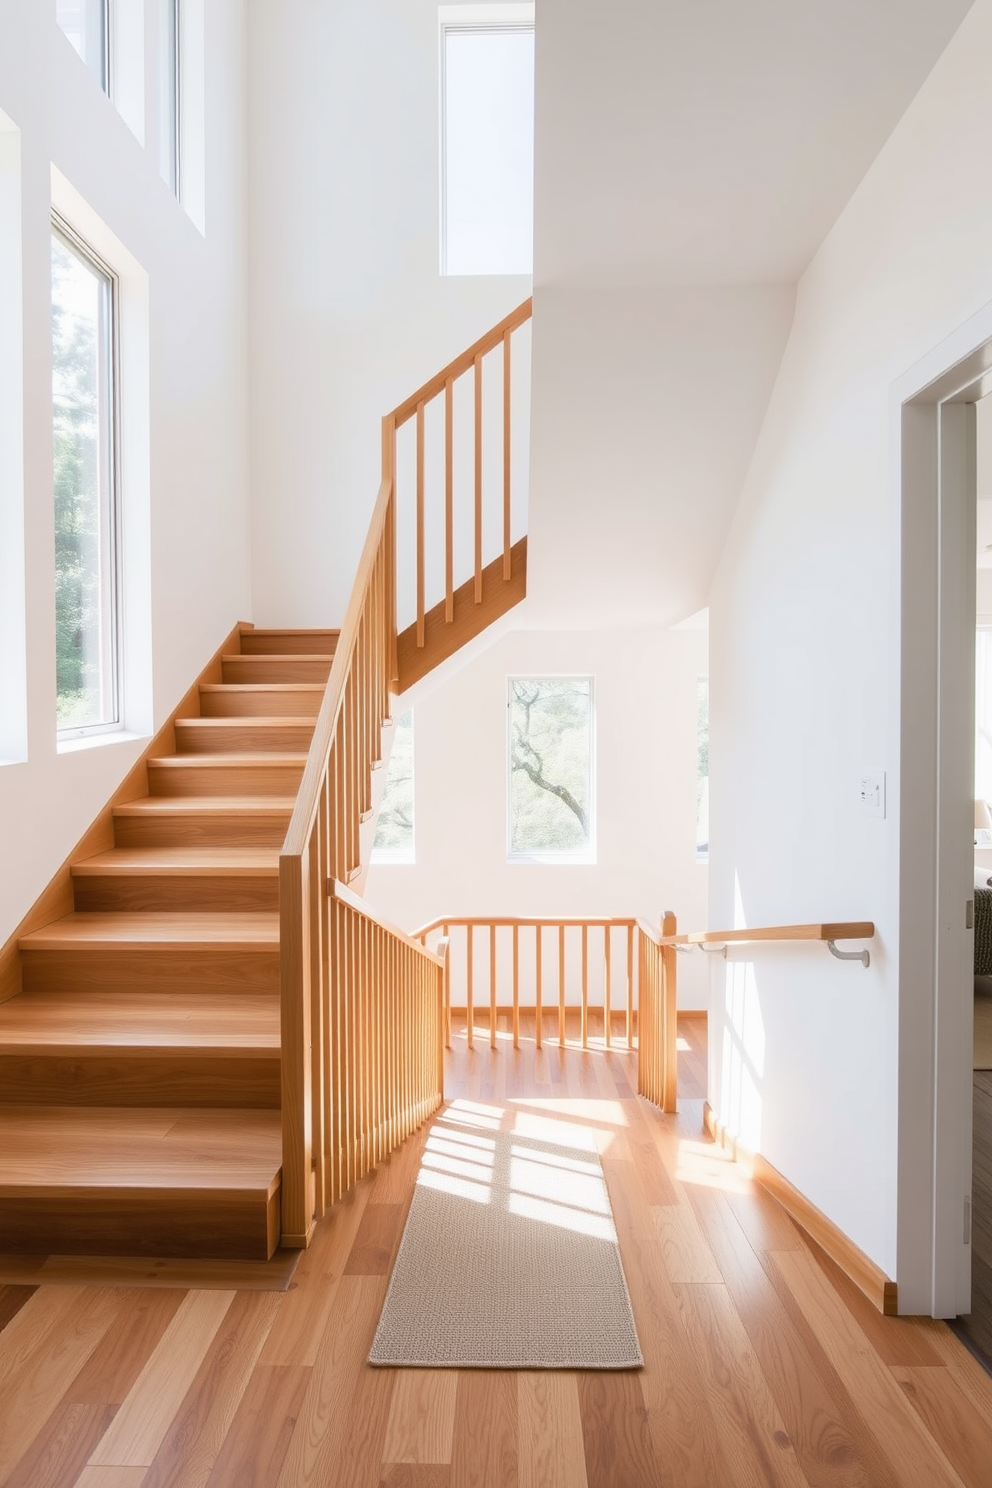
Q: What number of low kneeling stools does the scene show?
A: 0